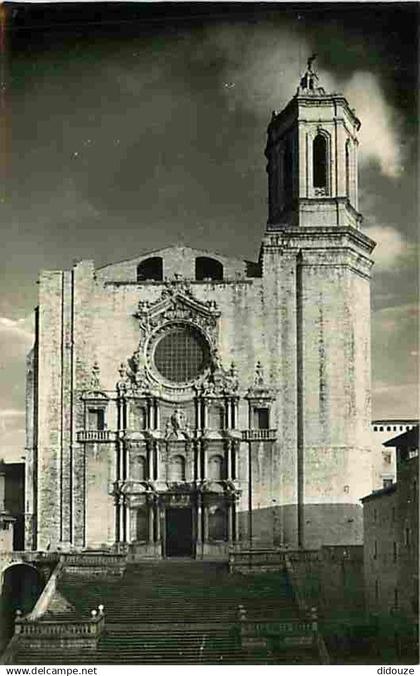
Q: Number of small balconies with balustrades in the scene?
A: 2